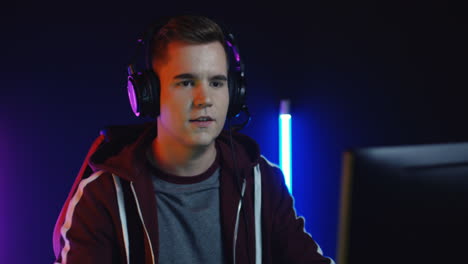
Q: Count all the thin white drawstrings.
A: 2